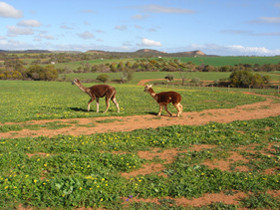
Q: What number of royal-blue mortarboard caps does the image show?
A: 0